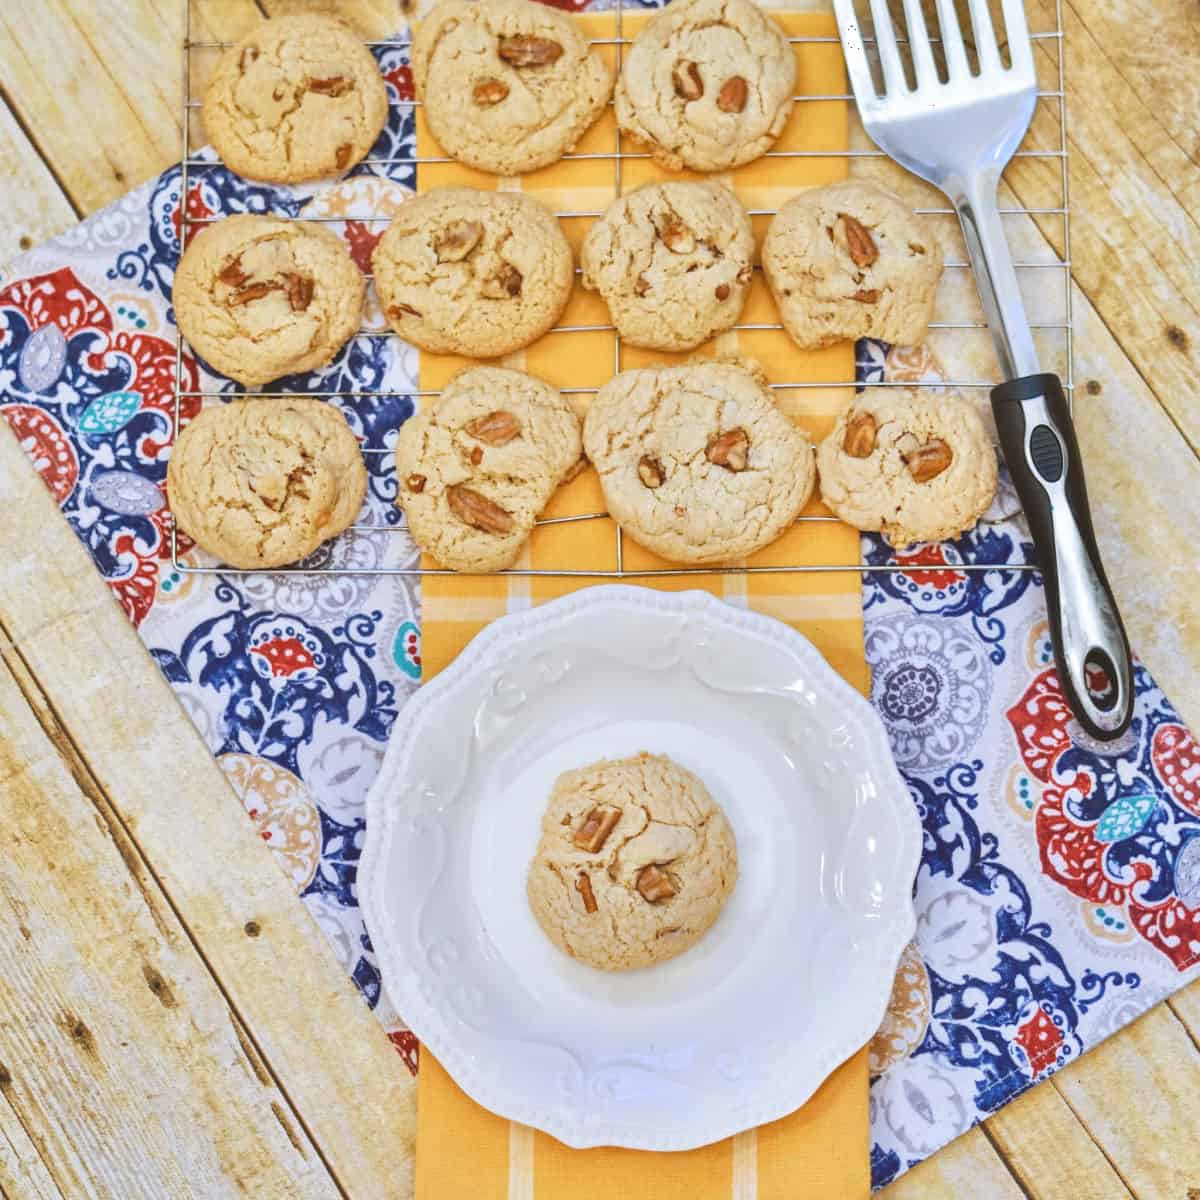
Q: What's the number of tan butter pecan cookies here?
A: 12